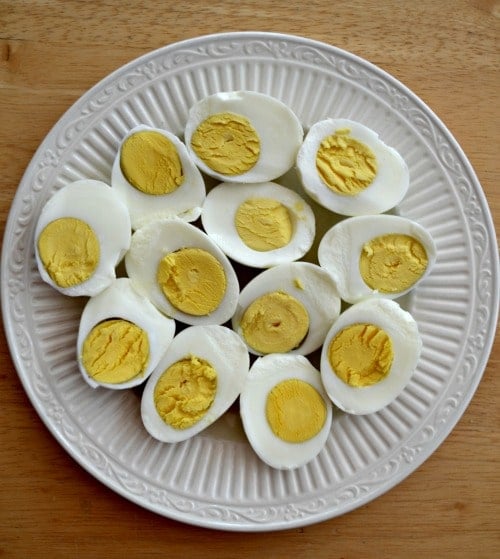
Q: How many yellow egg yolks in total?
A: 12